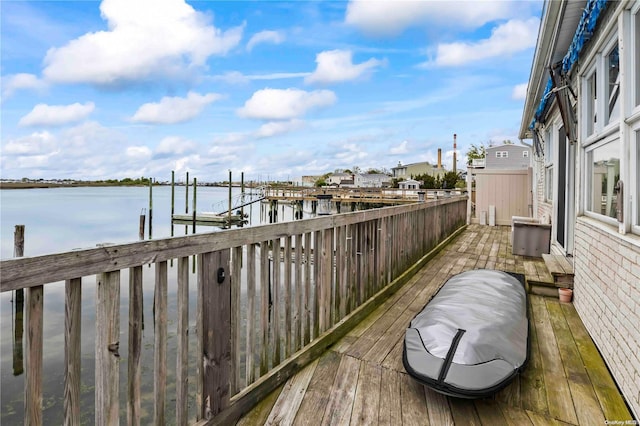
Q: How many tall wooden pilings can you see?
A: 6